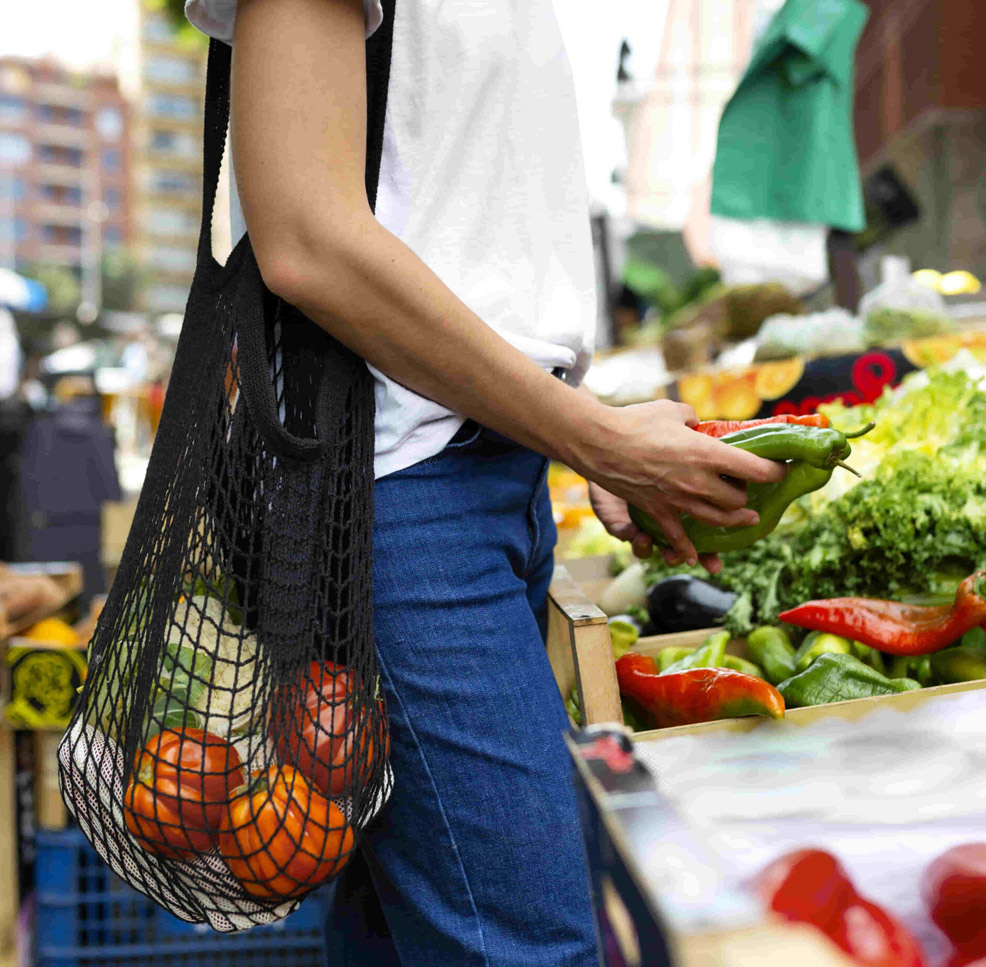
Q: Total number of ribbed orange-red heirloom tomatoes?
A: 3